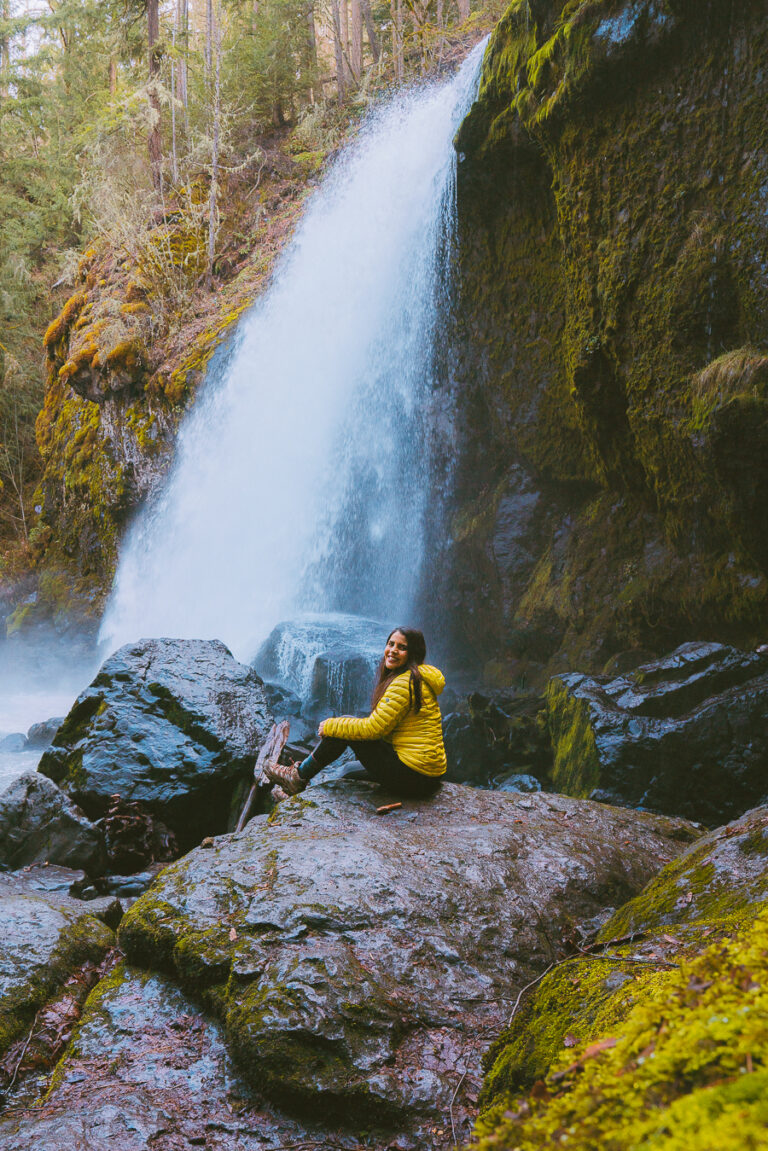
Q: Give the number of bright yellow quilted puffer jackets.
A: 1